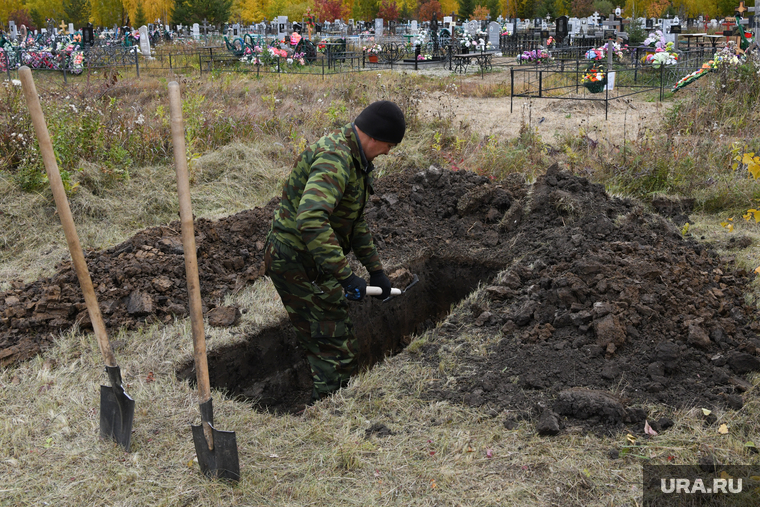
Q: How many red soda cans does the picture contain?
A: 0